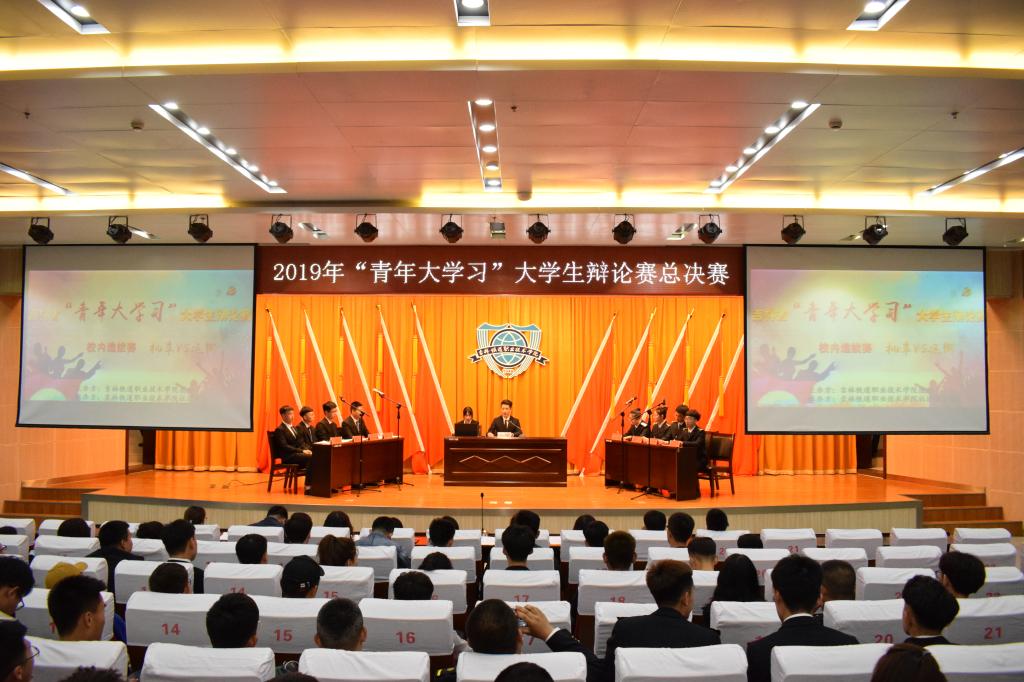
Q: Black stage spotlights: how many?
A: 12